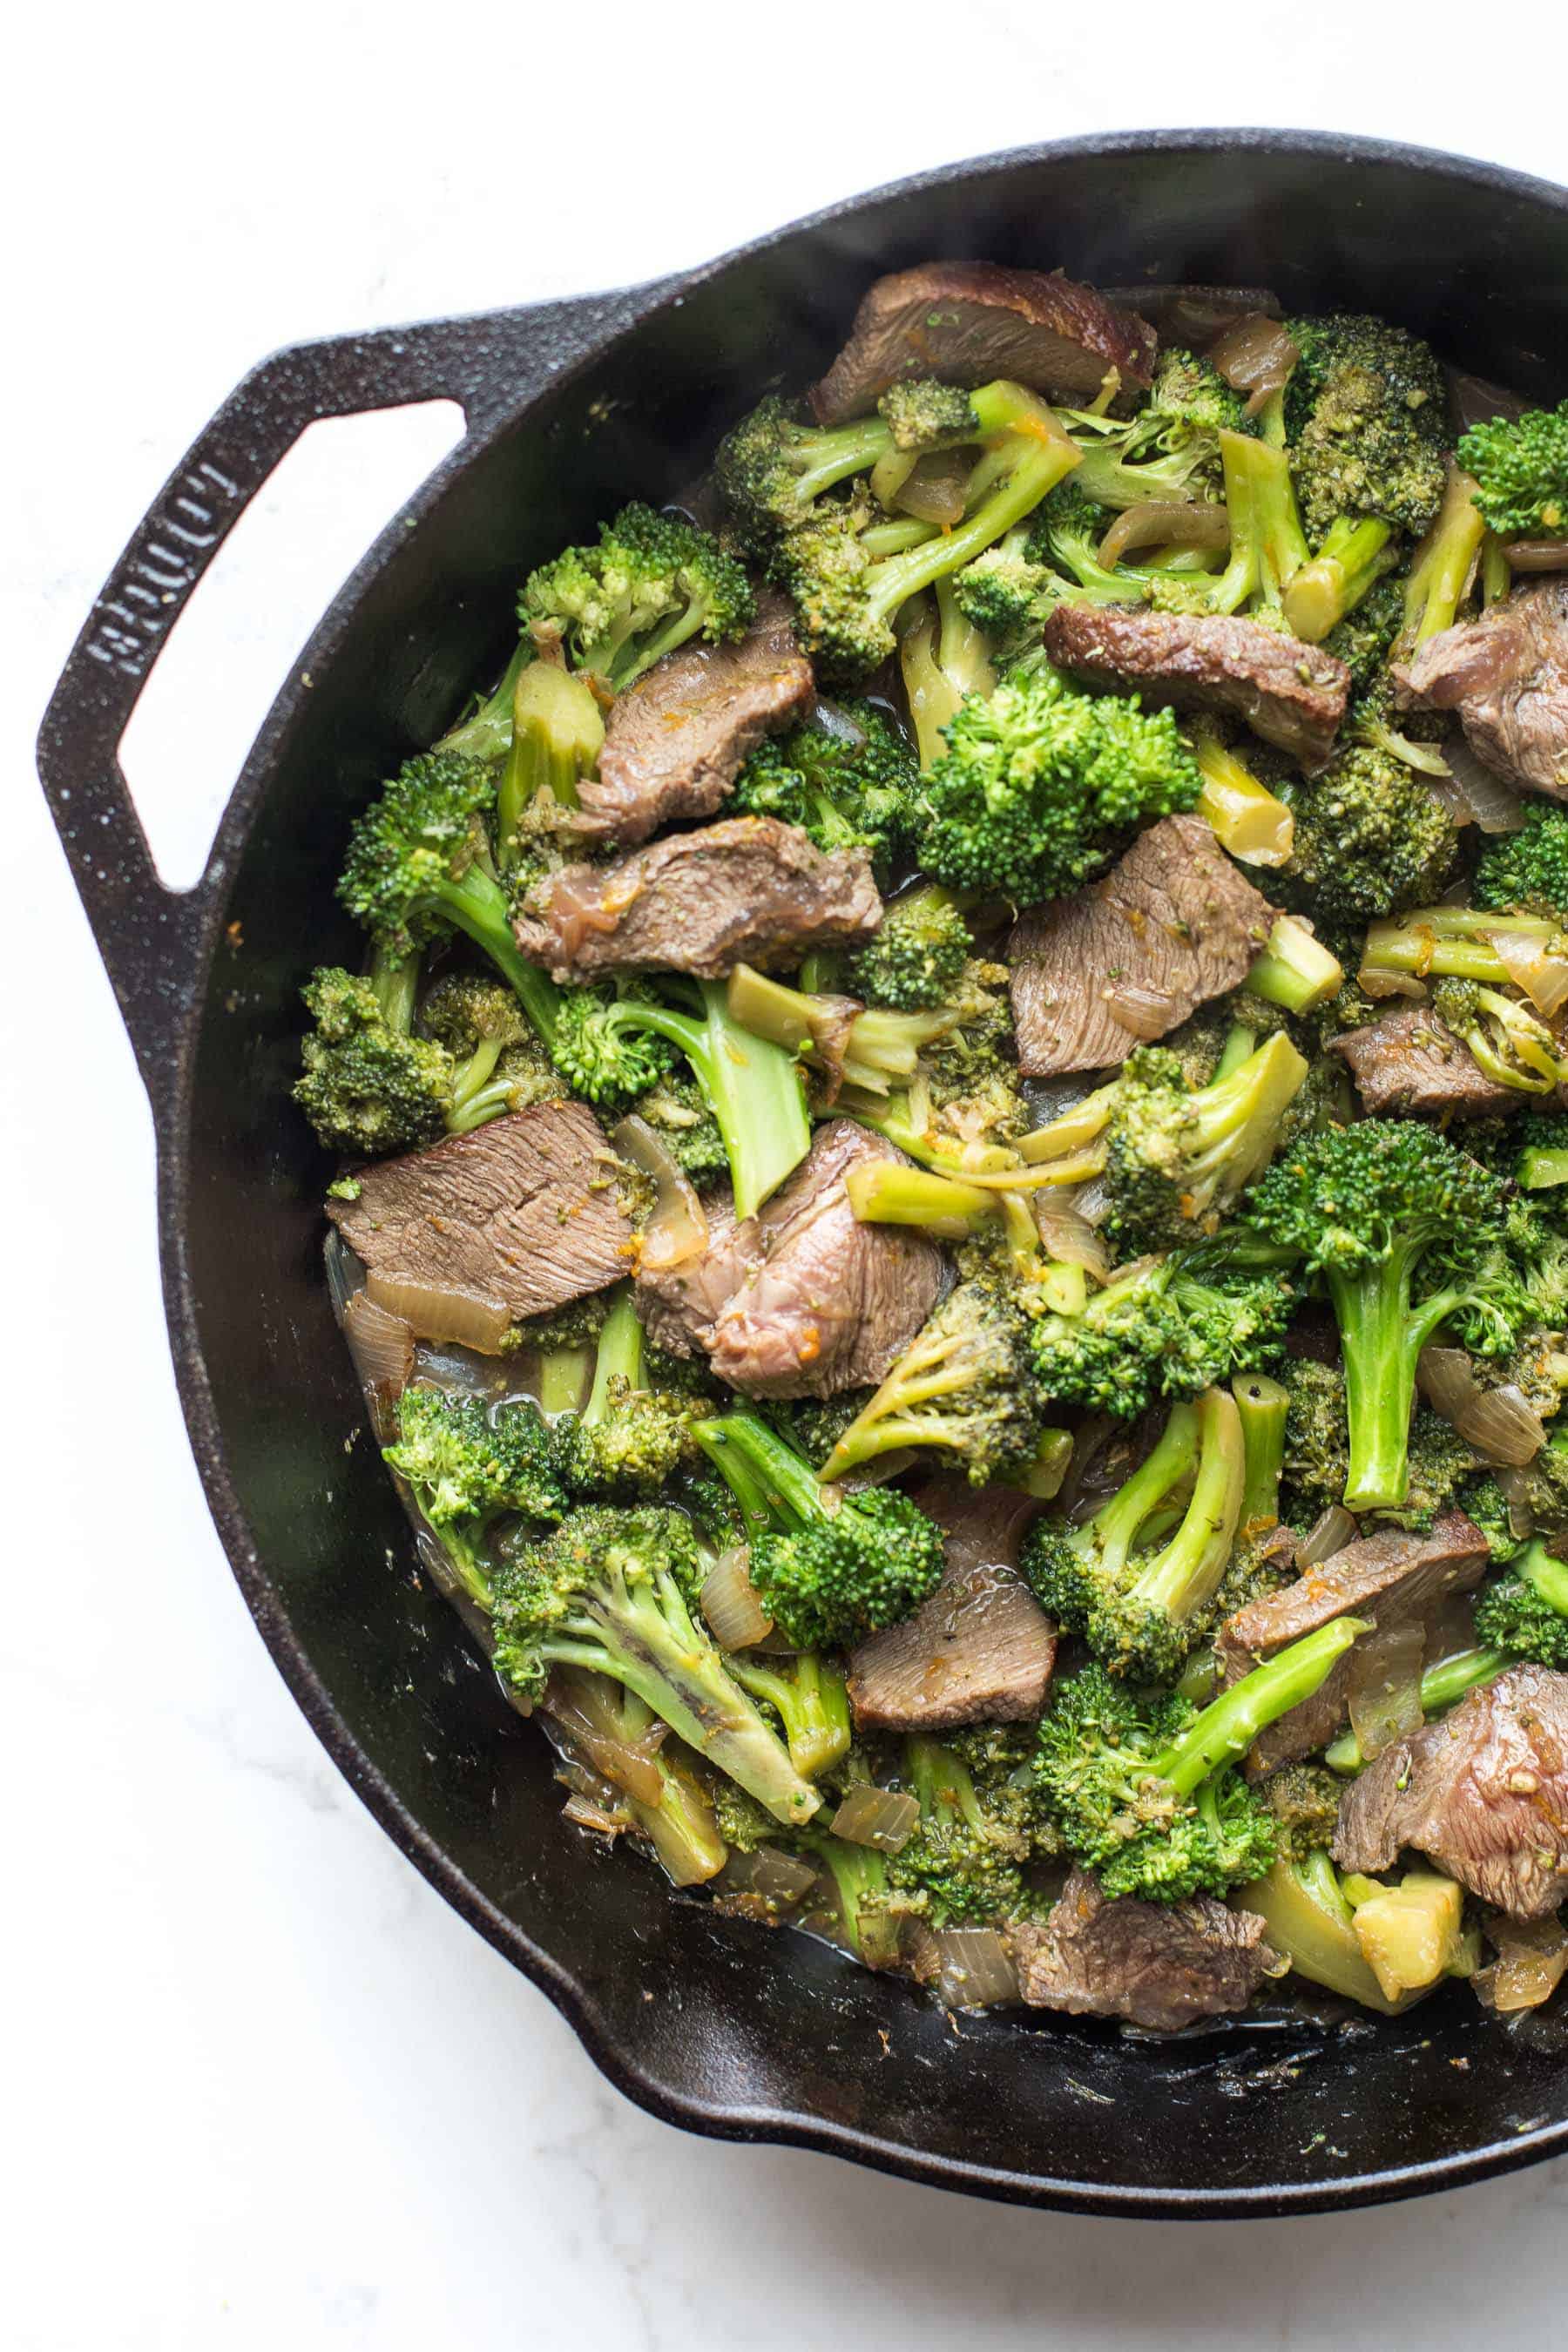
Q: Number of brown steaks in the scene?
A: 13